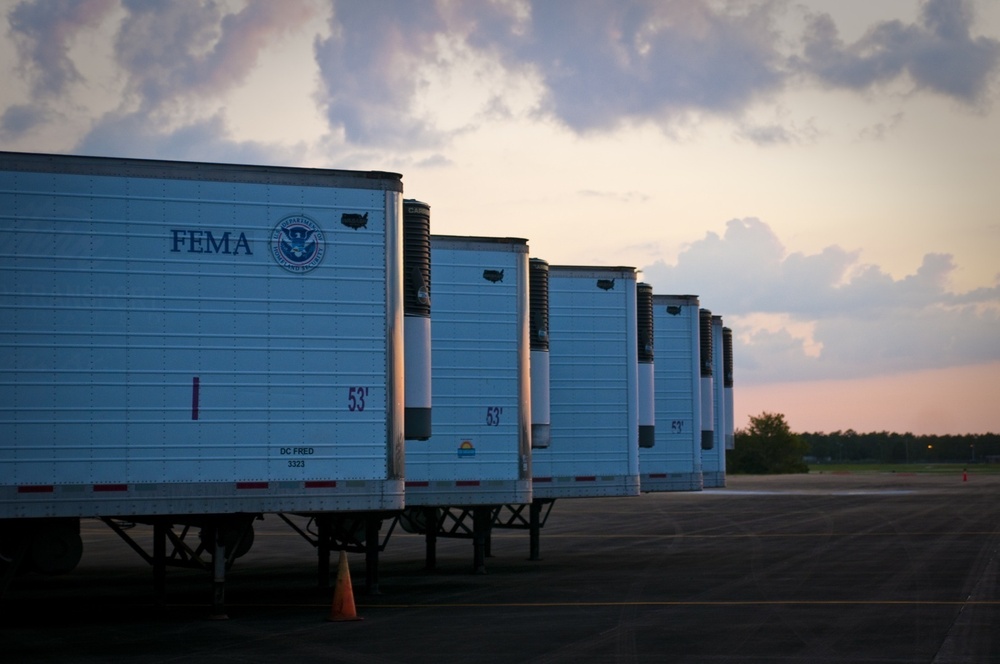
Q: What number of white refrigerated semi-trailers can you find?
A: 5